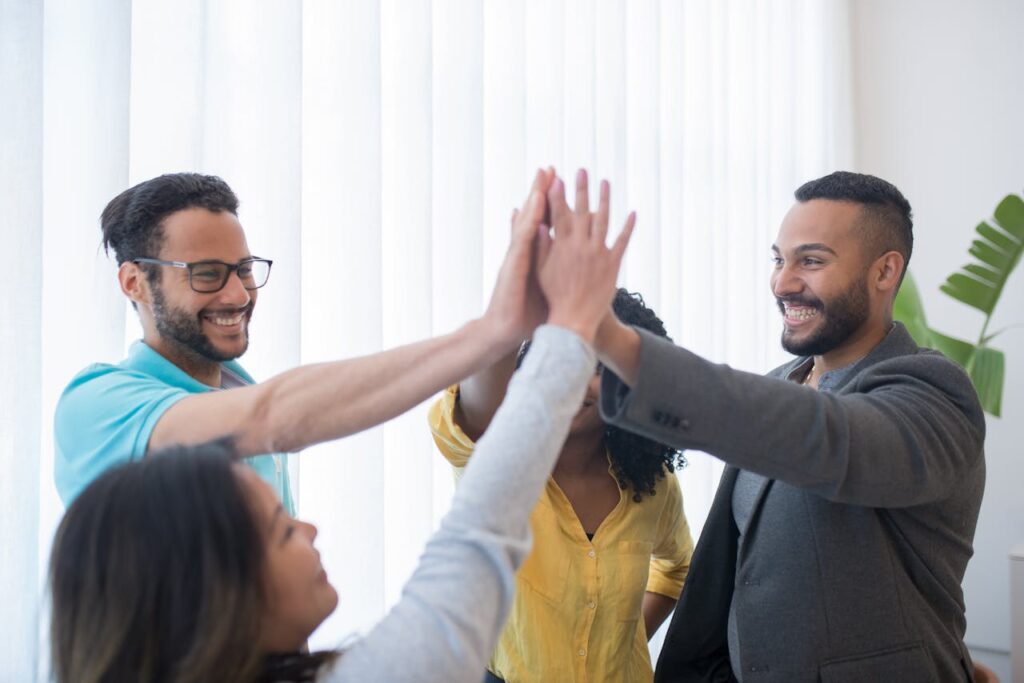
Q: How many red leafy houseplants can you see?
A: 0